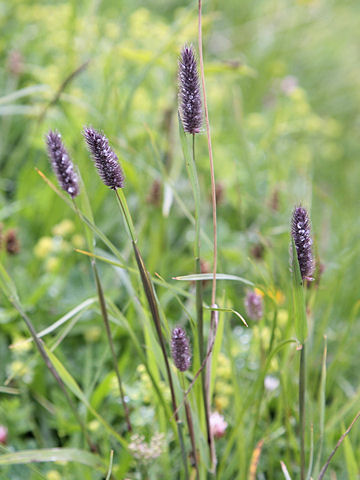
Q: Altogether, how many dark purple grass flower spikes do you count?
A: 5